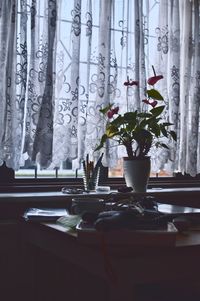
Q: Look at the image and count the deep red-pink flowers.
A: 4